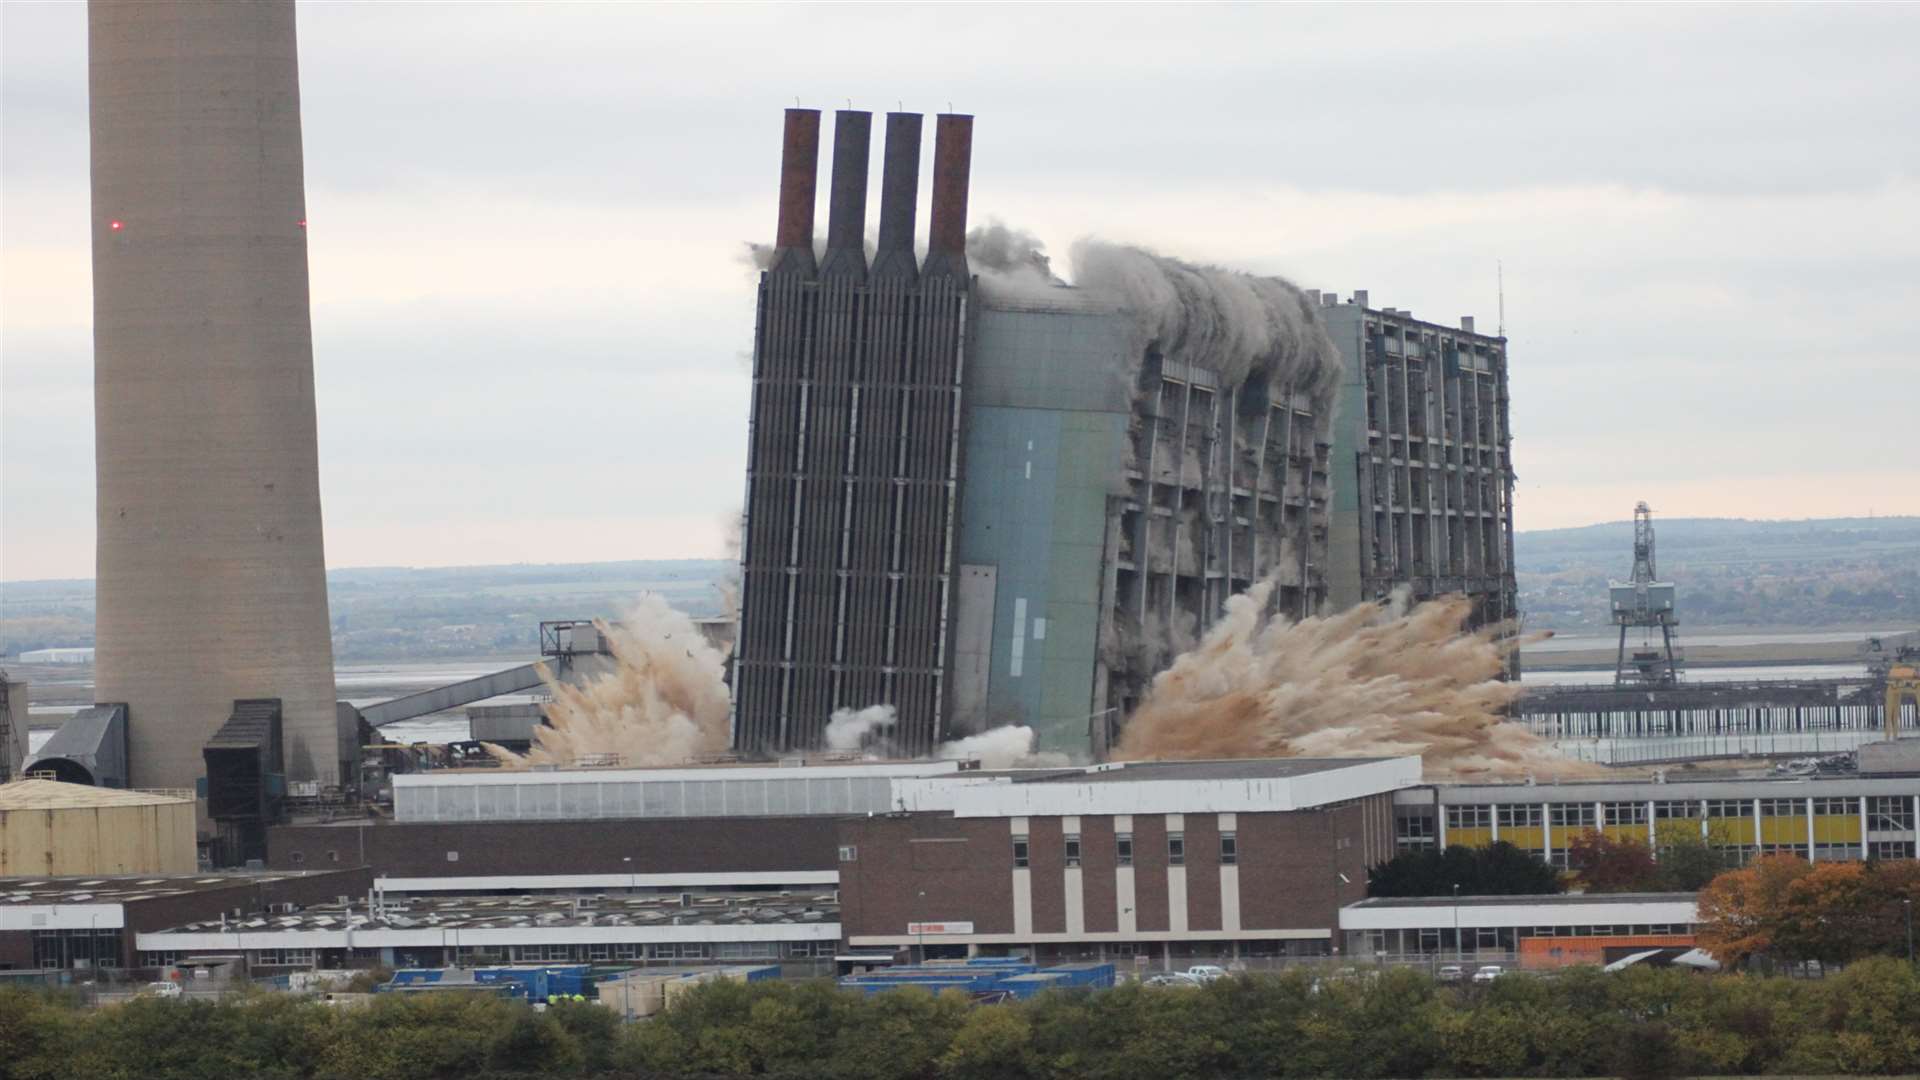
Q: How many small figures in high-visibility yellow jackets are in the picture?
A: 3